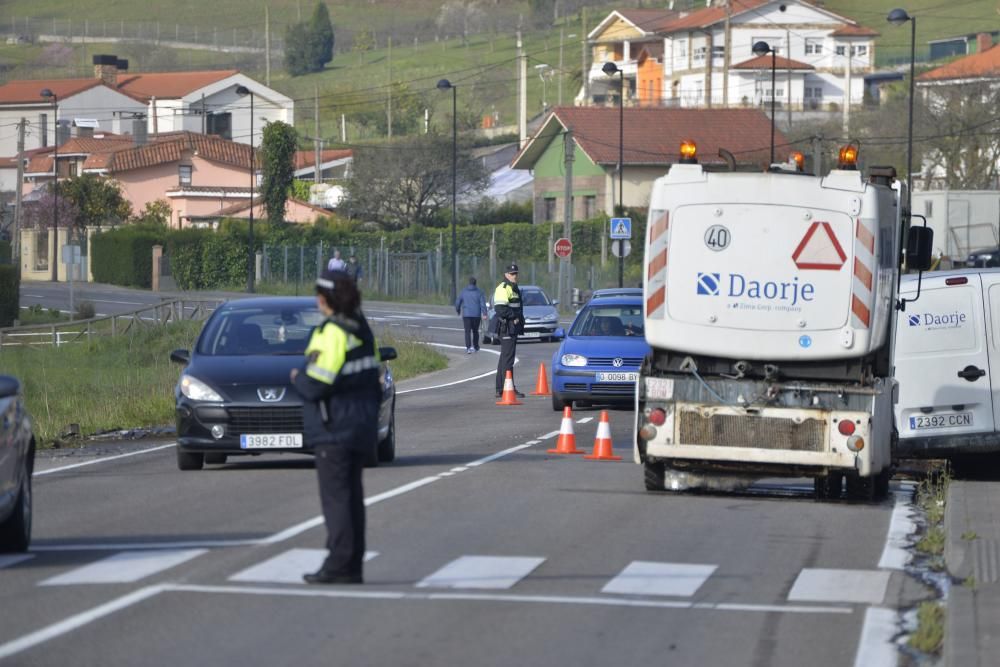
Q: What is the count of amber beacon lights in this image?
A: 3